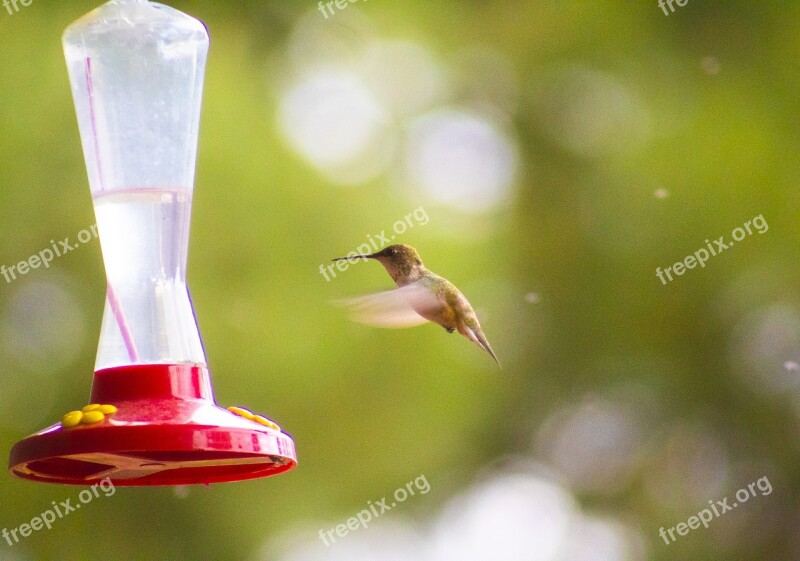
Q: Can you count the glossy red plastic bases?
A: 1